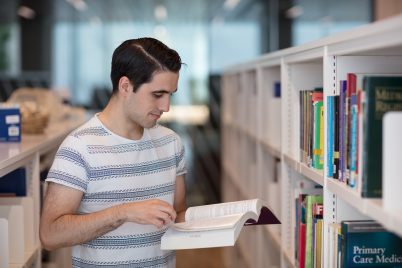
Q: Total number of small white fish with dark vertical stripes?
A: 0